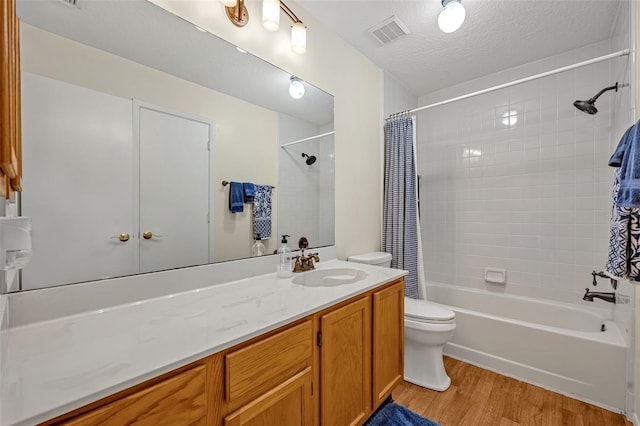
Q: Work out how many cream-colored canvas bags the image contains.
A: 0